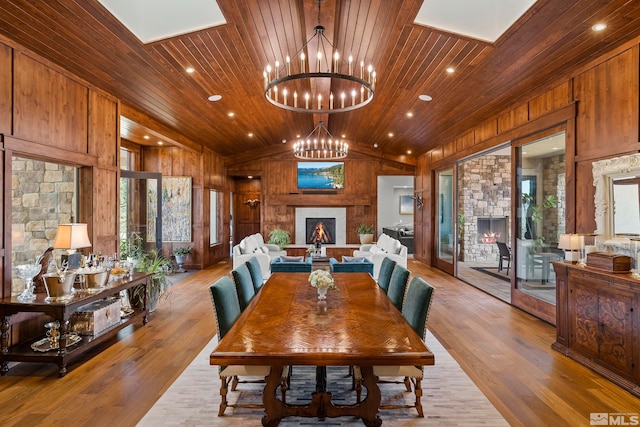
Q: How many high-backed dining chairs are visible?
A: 6